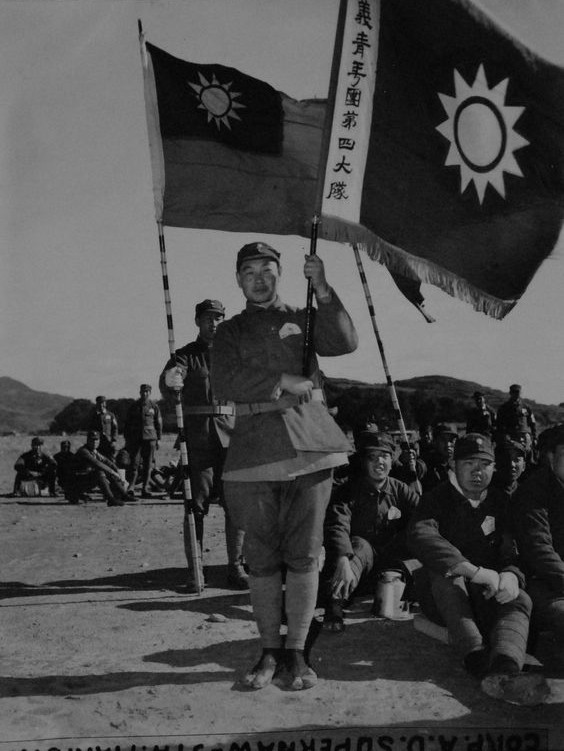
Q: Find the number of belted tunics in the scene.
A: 2